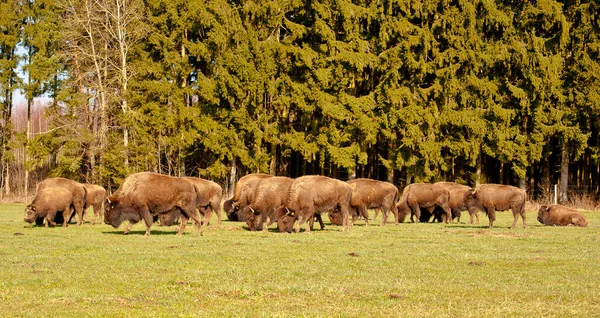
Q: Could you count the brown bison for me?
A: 13